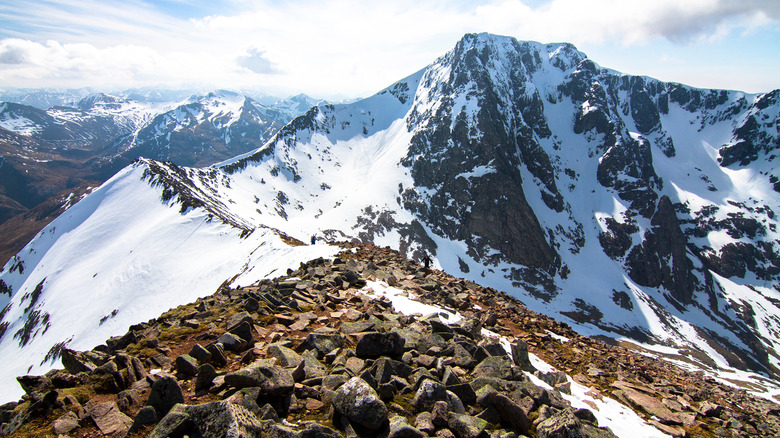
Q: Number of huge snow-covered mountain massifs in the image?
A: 1